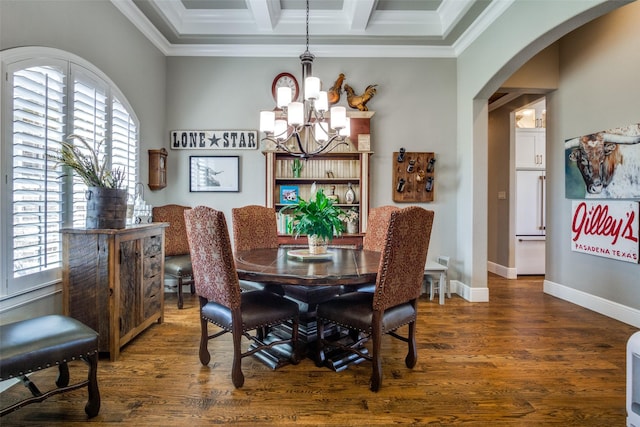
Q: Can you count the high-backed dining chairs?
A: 5